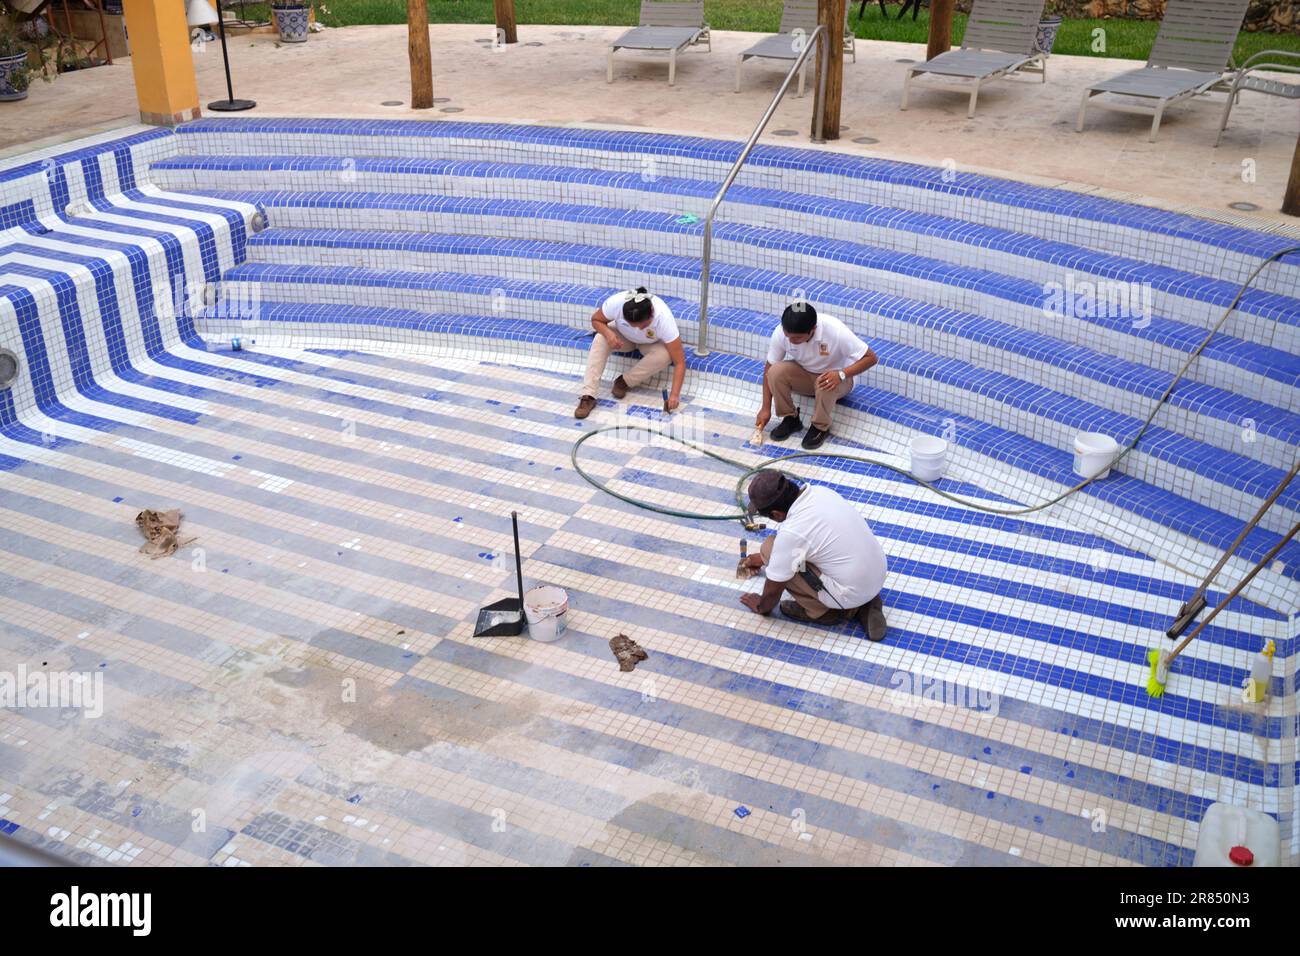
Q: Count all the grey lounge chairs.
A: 4